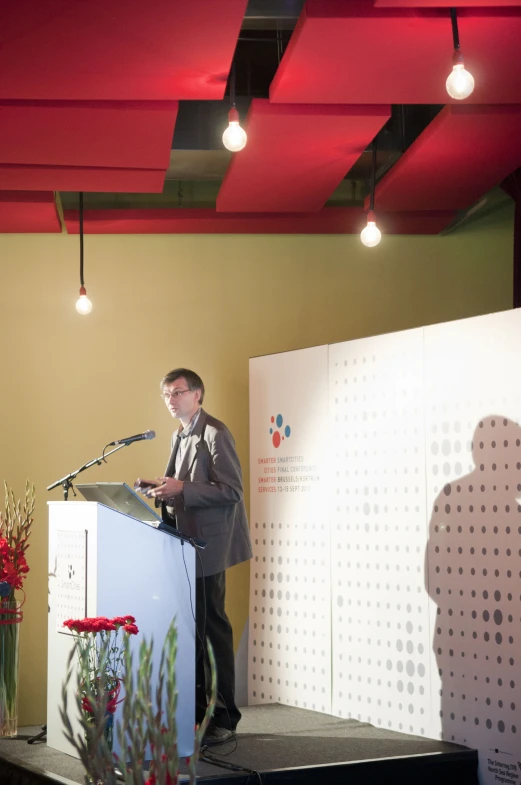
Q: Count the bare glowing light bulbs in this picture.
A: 4